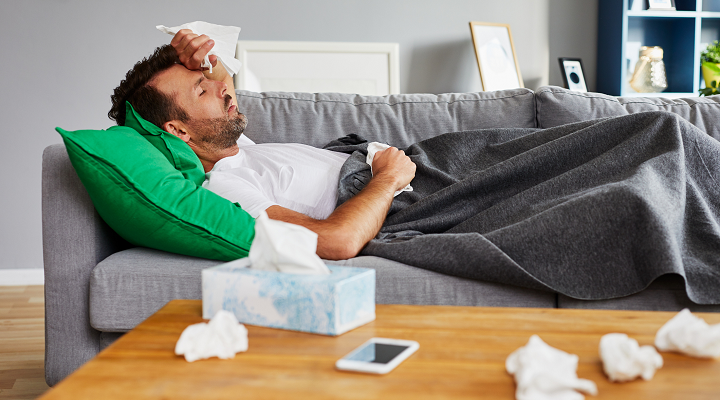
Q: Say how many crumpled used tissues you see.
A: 4